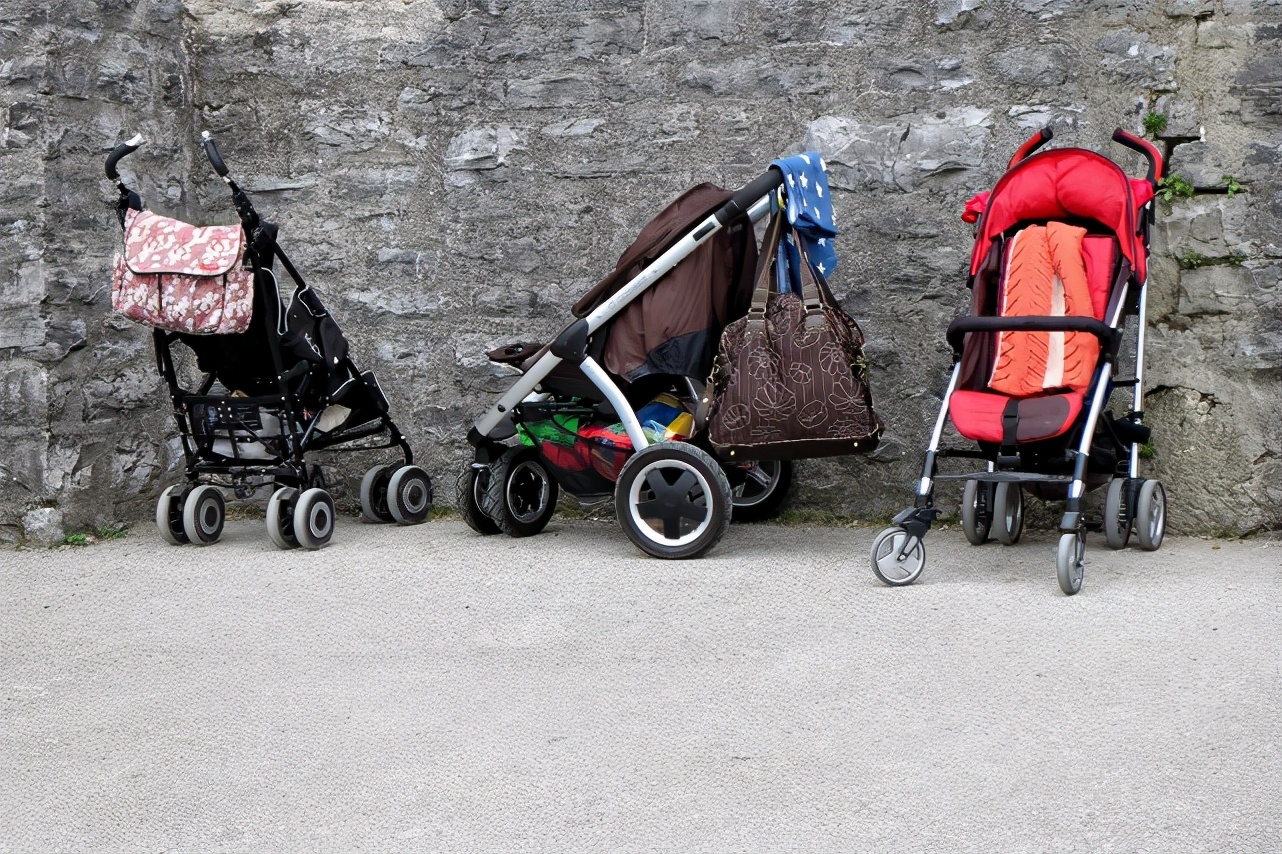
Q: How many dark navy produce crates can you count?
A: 0